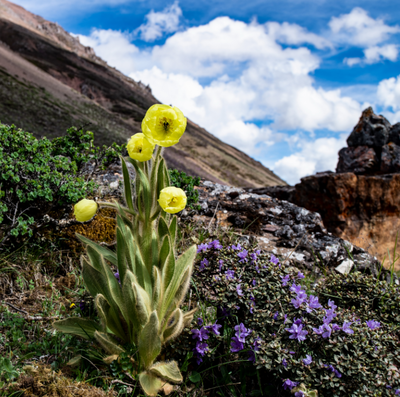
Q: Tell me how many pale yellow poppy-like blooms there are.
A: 4